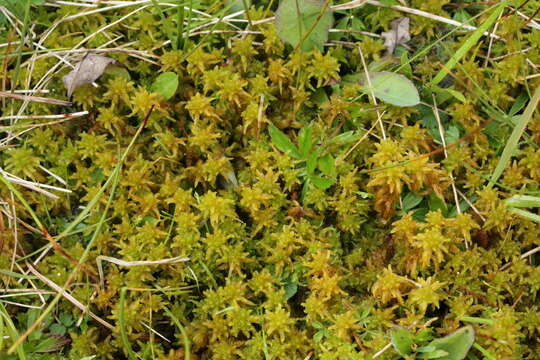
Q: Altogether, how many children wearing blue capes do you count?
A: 0